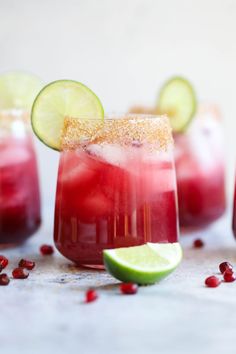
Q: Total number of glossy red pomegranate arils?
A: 11